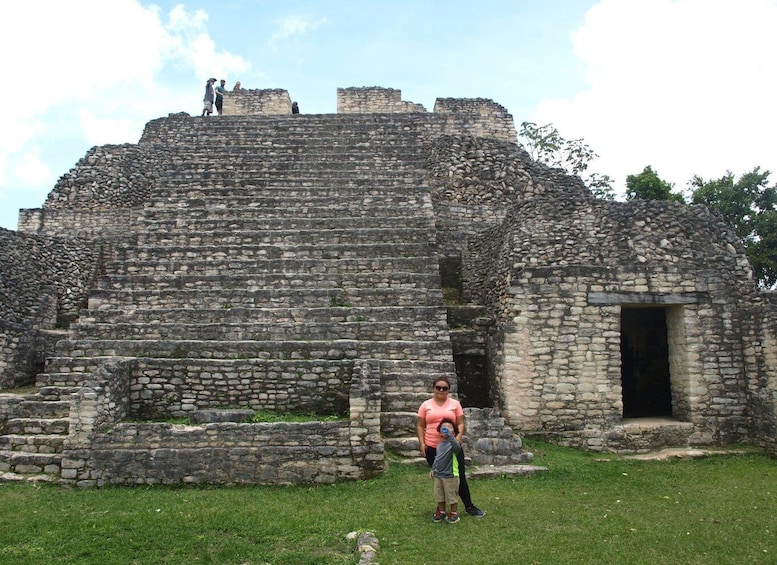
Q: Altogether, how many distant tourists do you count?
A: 4